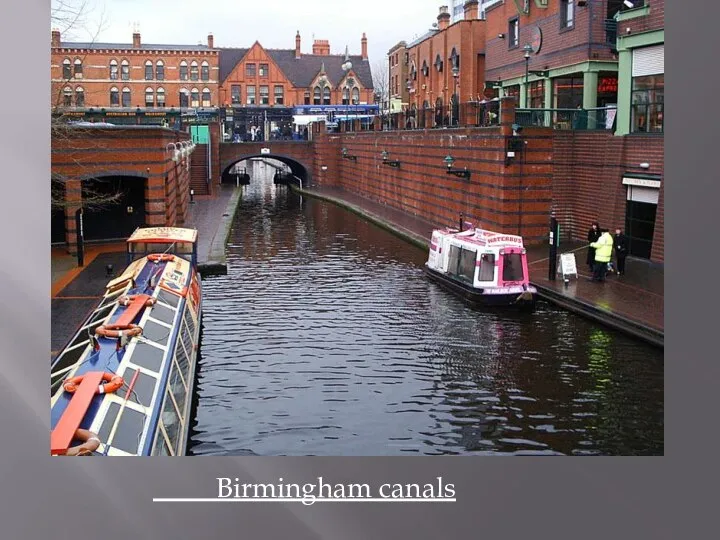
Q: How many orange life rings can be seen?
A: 5